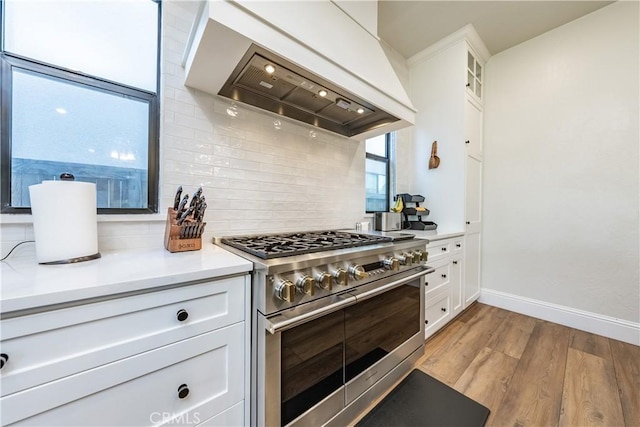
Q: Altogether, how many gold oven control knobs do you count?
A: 9